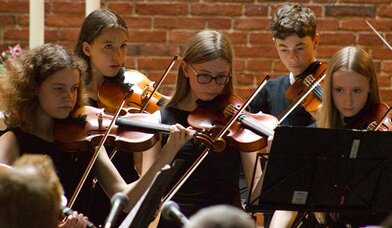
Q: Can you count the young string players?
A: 5